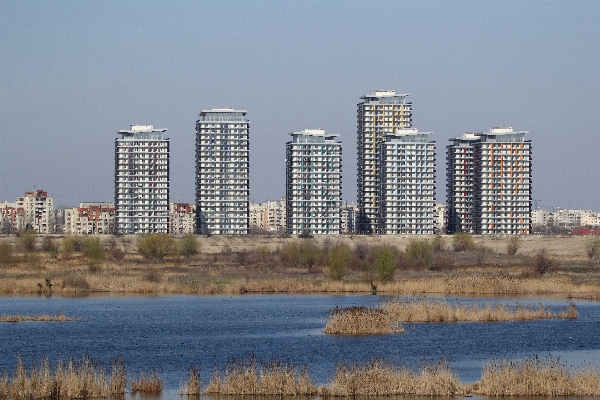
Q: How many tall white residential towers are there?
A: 7